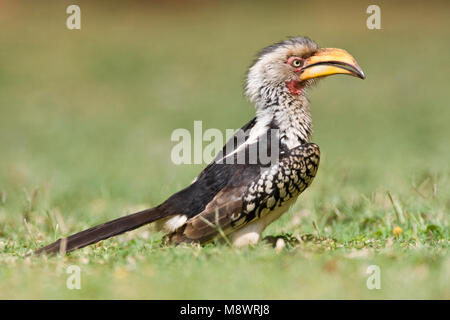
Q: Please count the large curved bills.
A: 1